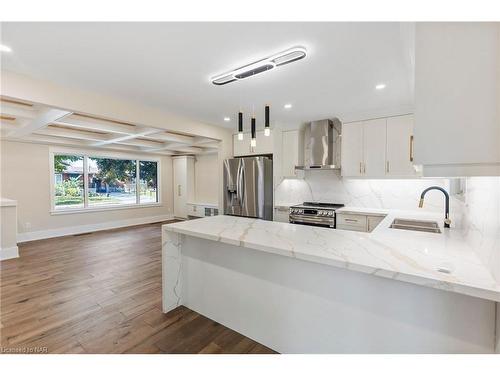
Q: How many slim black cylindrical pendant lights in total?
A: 3